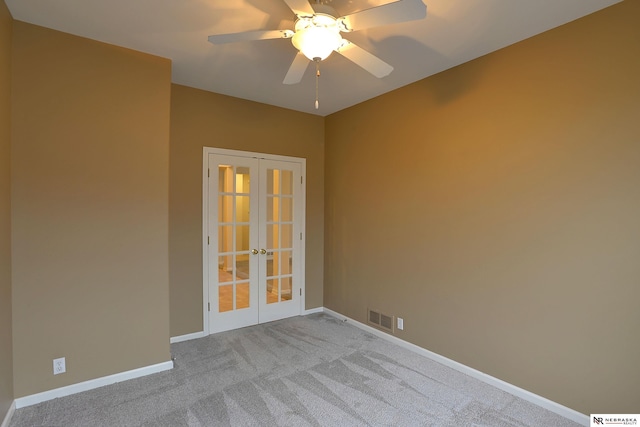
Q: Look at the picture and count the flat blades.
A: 5